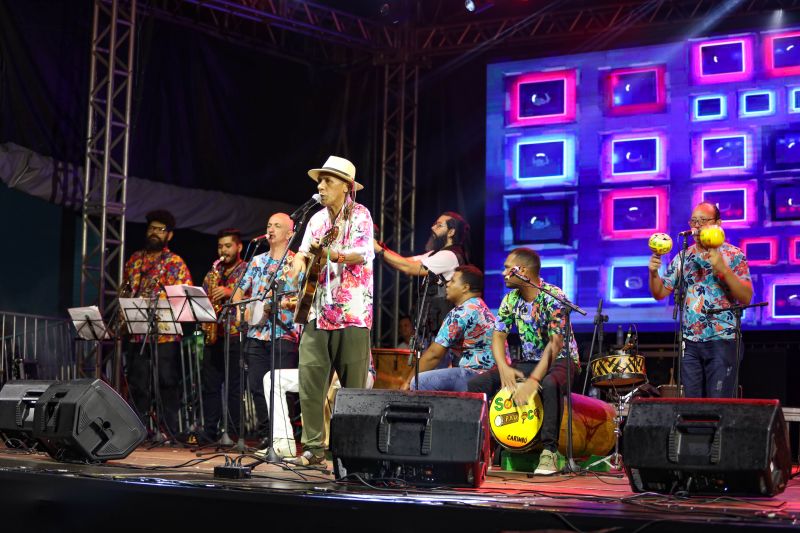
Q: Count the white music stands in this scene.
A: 3